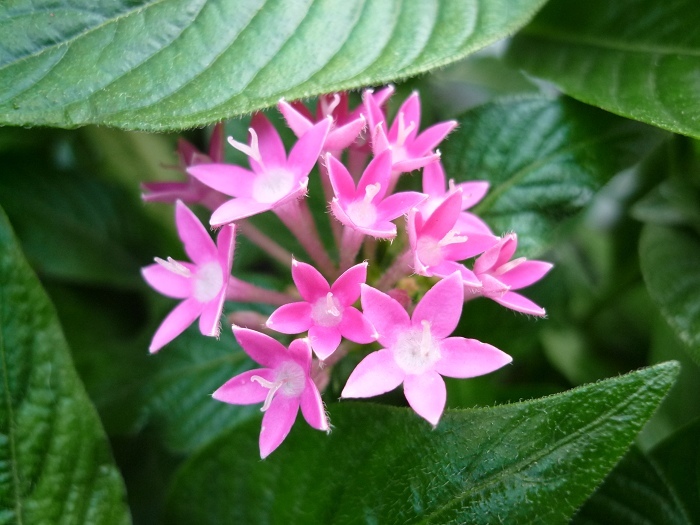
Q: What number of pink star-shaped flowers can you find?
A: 12